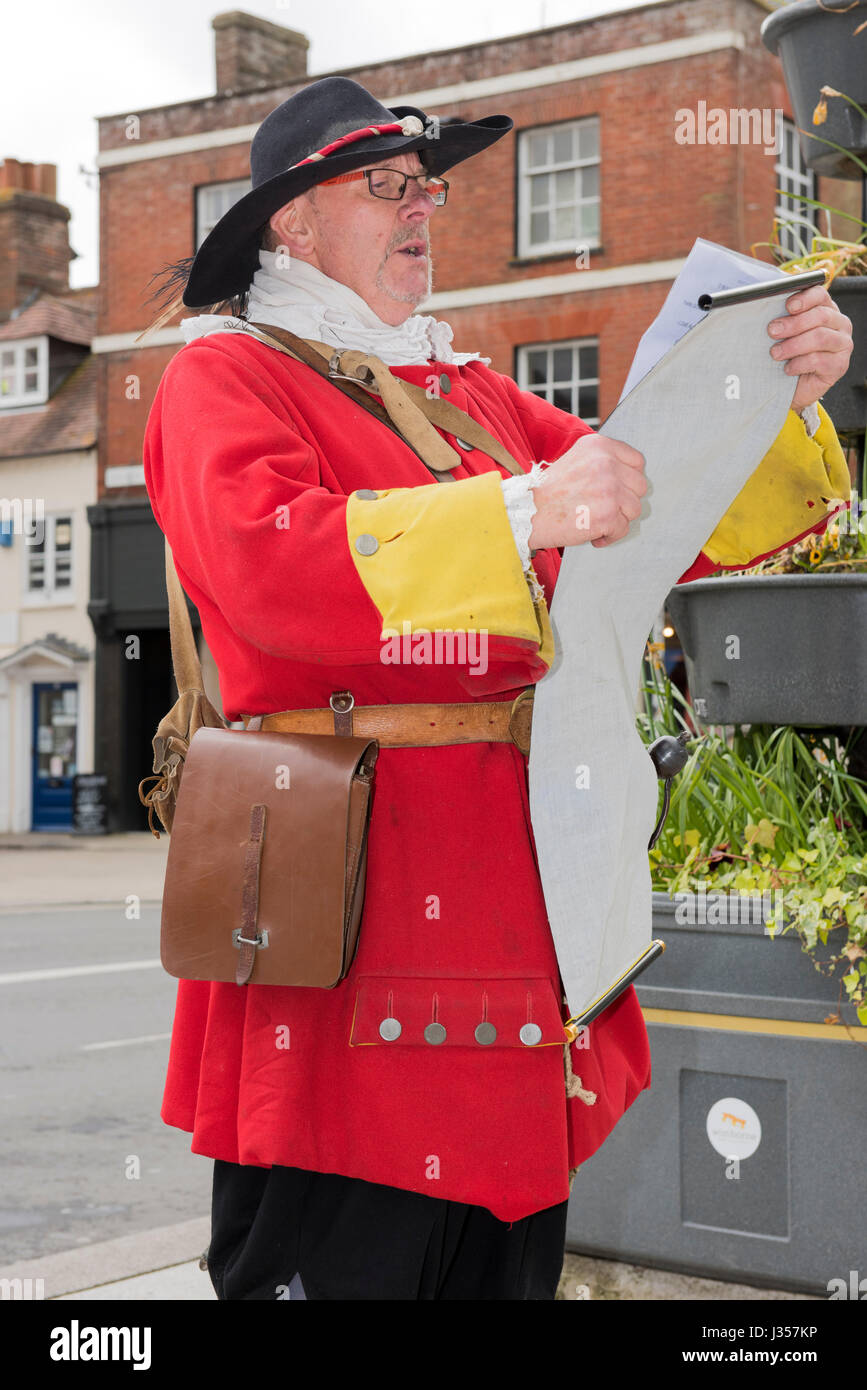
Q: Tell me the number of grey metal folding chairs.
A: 0